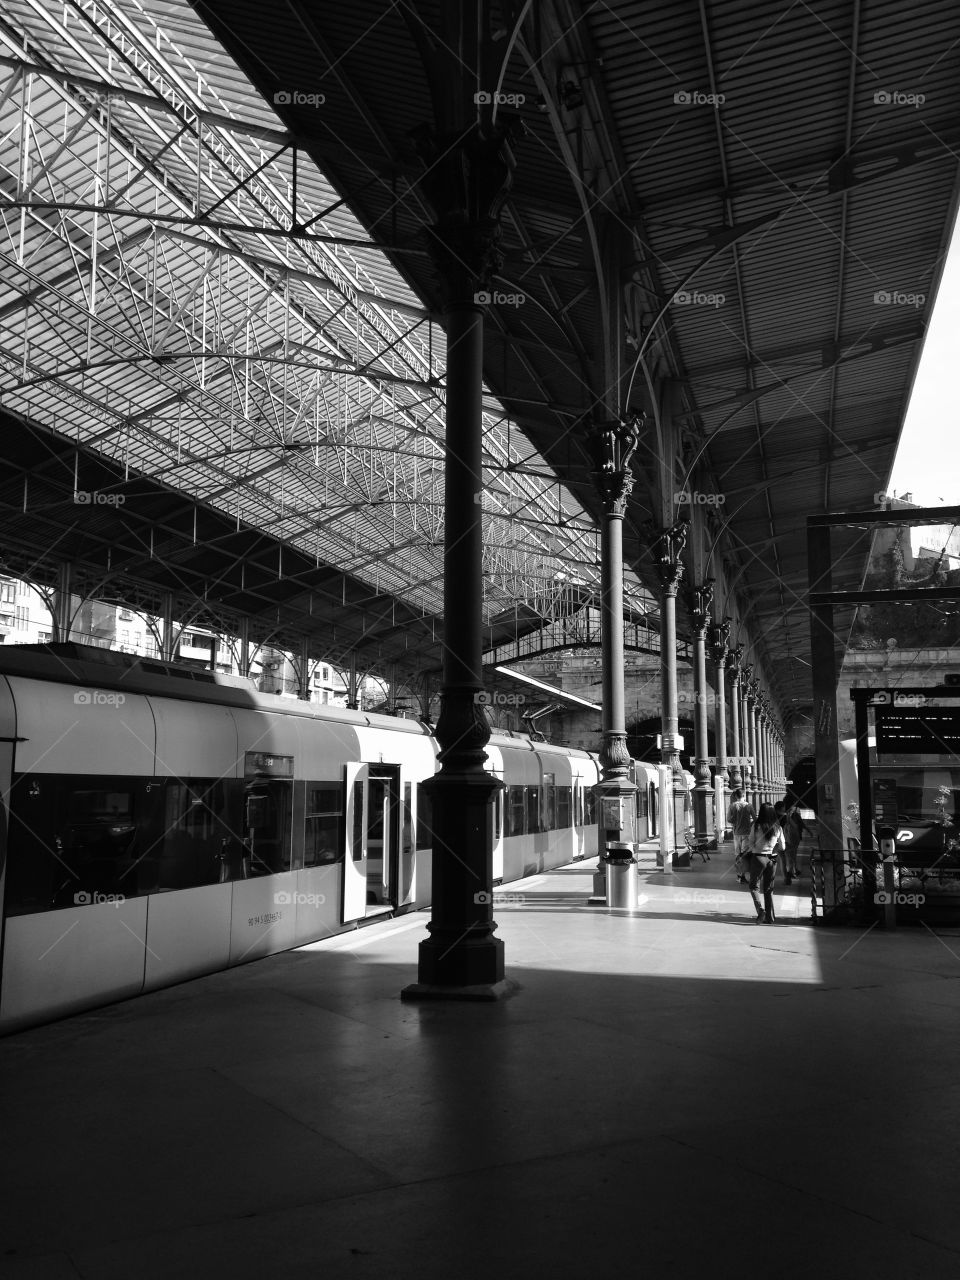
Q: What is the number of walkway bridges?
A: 1